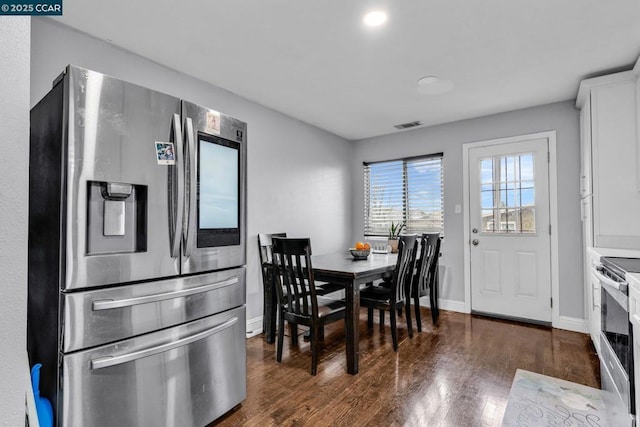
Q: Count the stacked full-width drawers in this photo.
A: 2